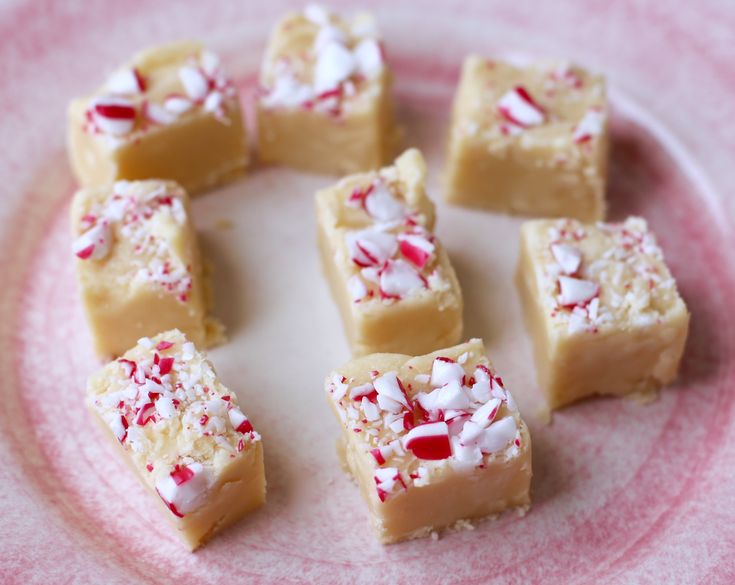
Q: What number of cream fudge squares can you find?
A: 8